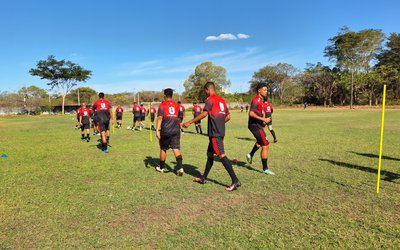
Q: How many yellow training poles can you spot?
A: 3